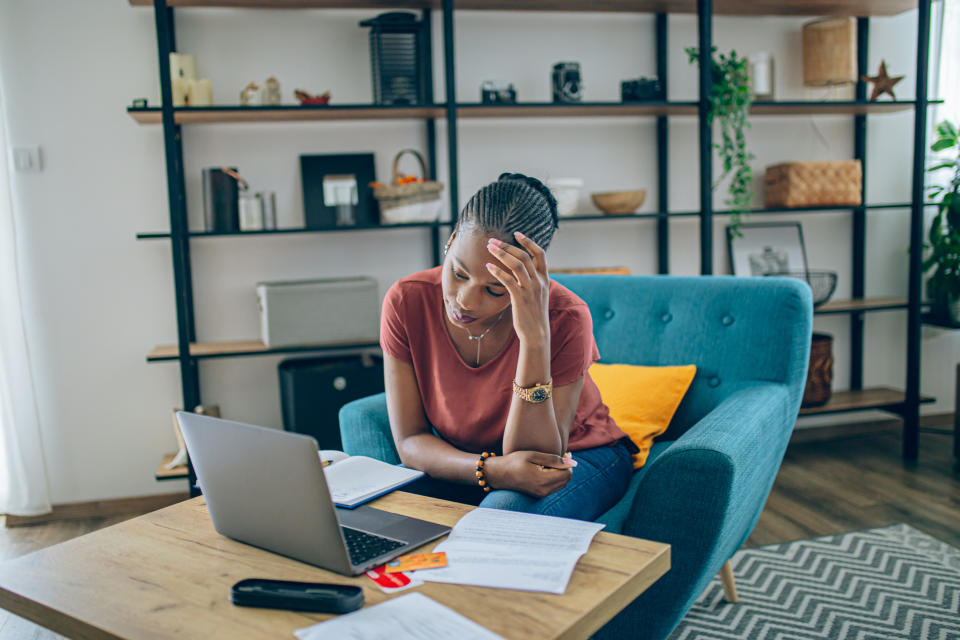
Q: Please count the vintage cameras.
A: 3